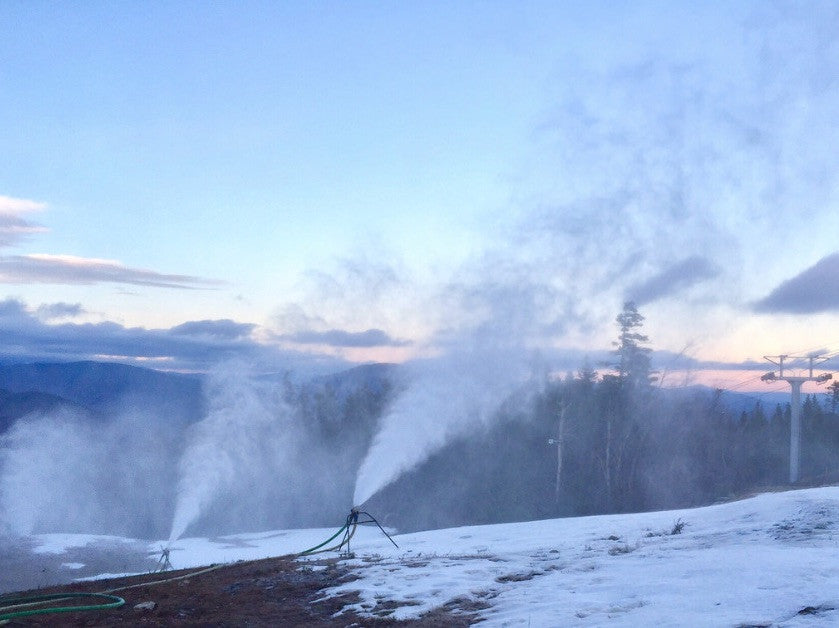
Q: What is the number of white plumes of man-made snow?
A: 3